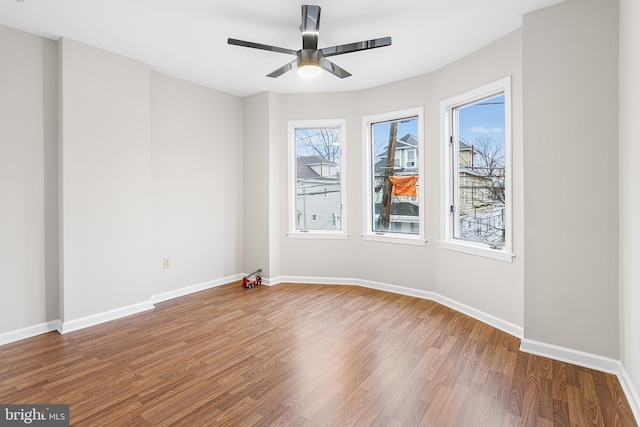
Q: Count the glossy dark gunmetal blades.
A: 5